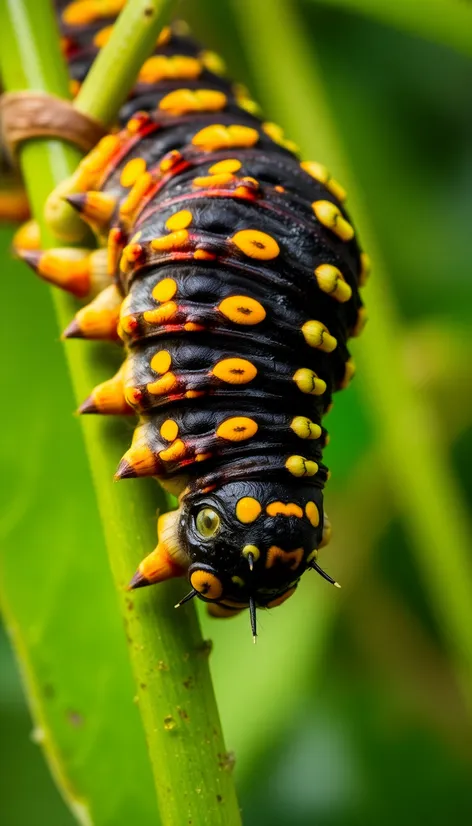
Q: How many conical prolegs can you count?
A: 6